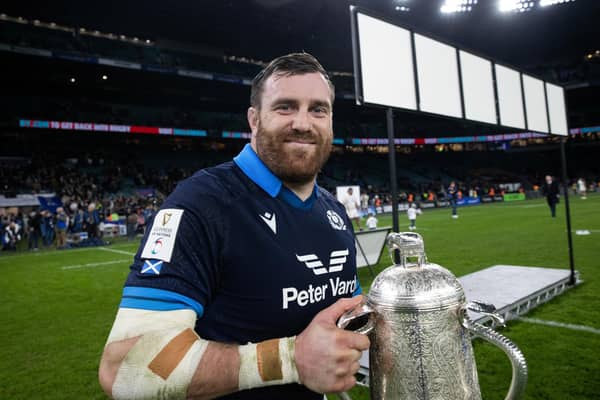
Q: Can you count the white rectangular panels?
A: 6